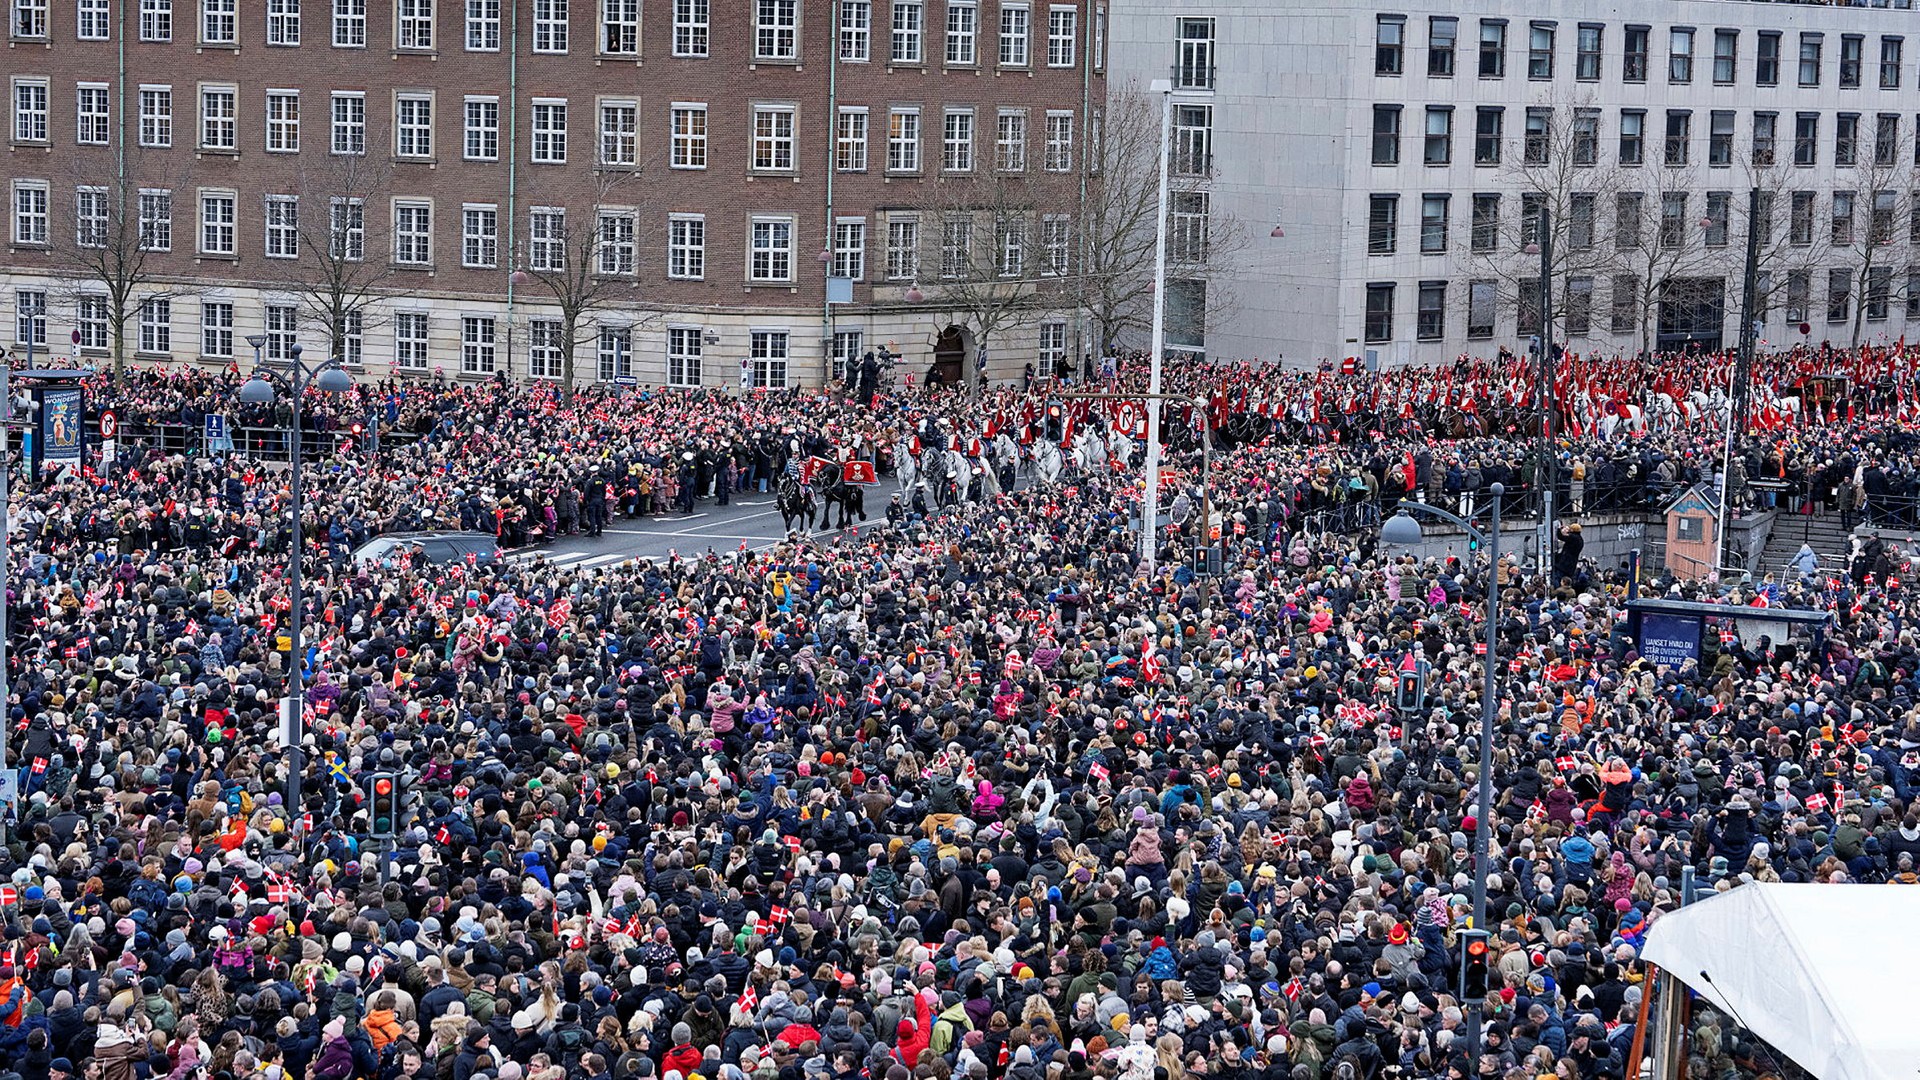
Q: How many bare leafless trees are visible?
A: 9